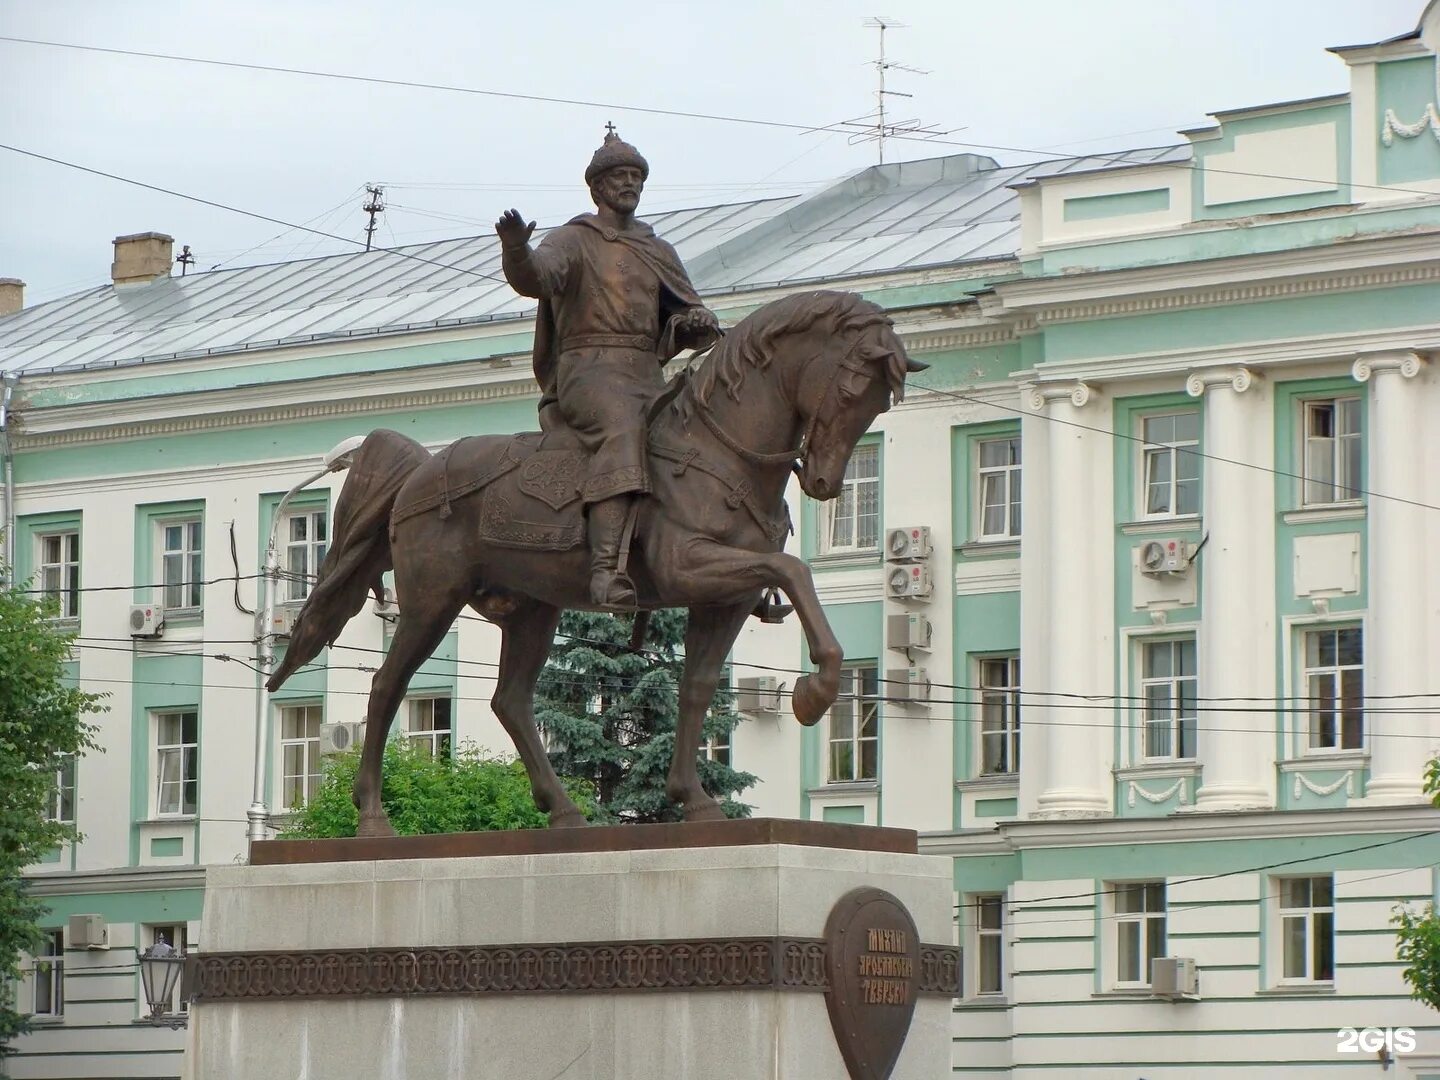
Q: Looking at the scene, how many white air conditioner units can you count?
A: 12